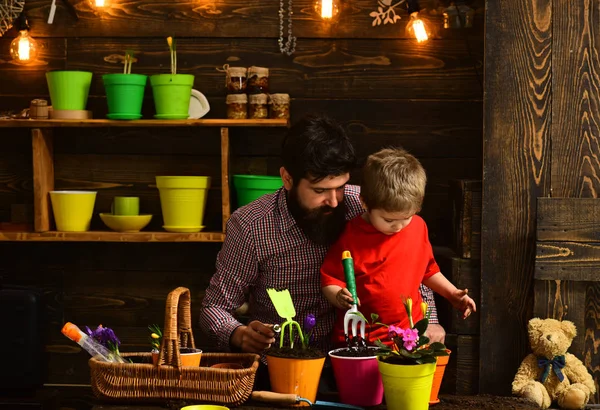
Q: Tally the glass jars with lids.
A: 5